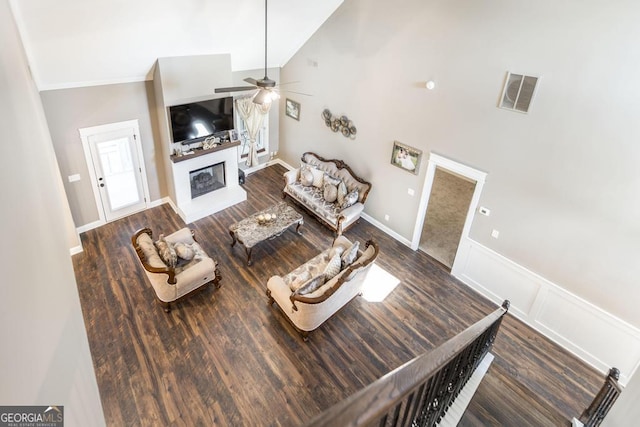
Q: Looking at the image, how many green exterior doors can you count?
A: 0